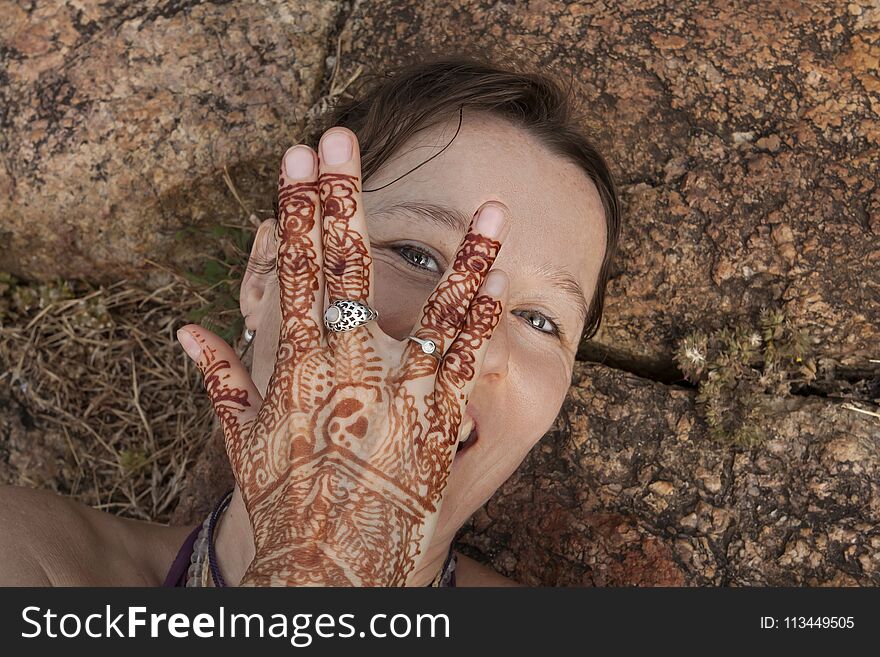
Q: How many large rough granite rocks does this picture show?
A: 3